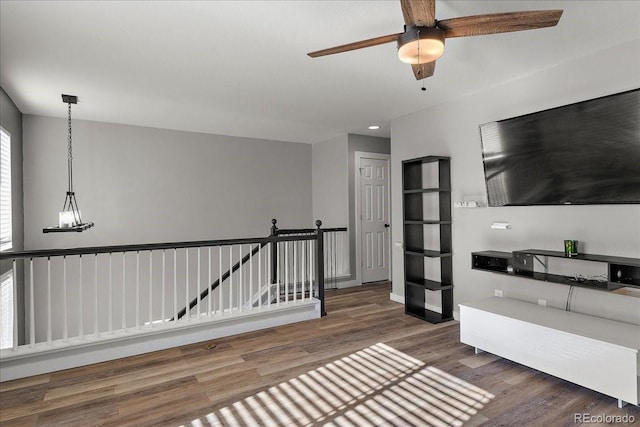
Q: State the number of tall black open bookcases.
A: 1